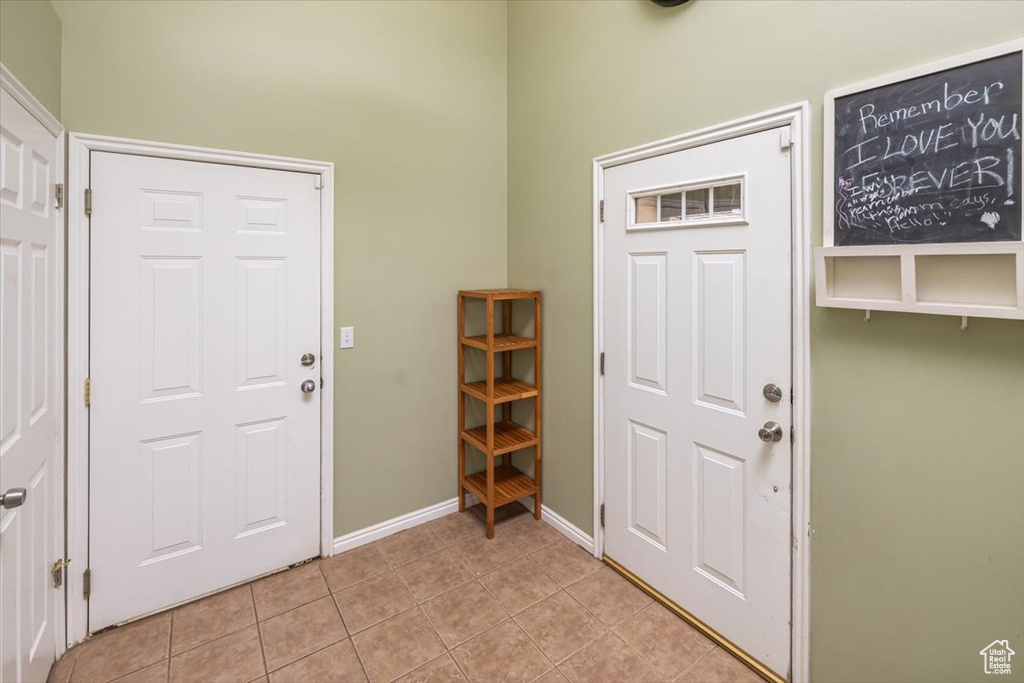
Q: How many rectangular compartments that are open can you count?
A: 2